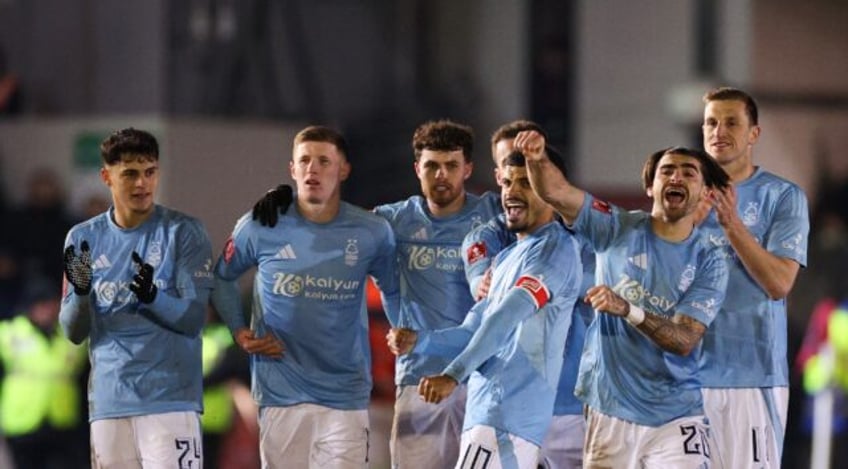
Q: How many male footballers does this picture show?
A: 7